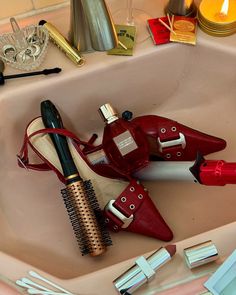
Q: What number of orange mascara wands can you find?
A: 0